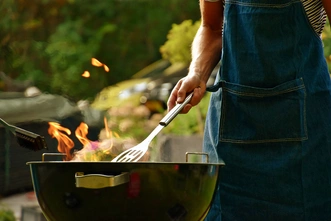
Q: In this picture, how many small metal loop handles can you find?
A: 2